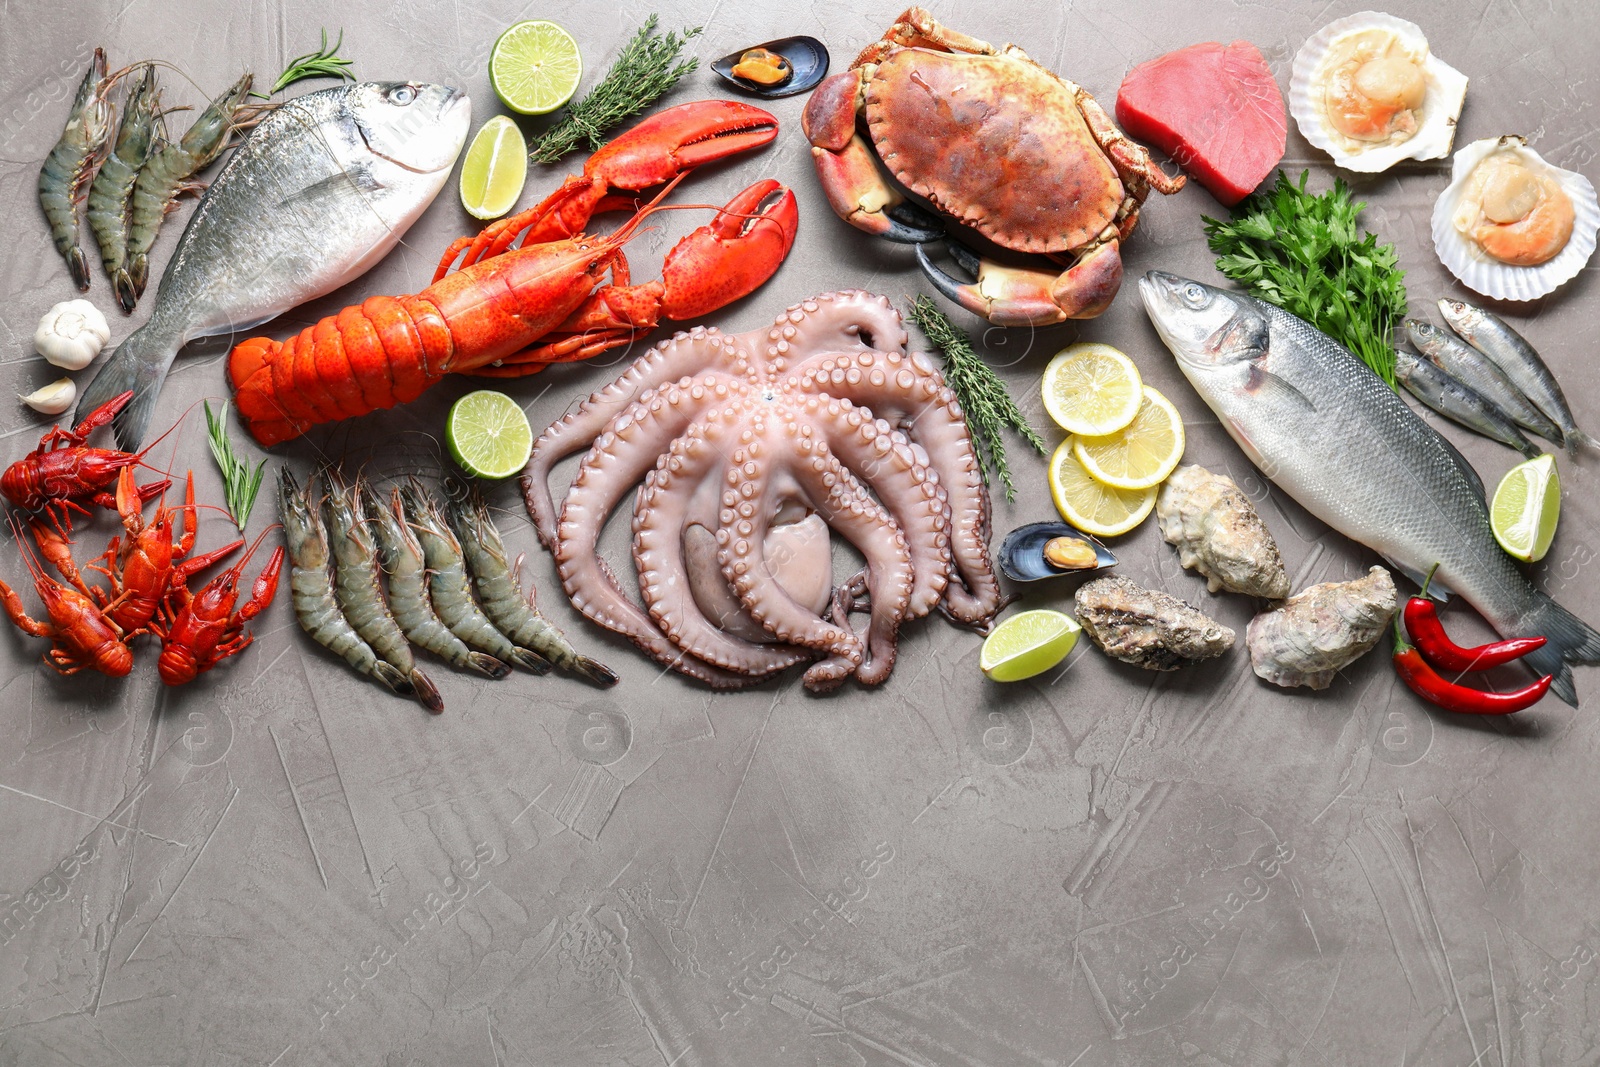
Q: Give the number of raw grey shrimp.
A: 8